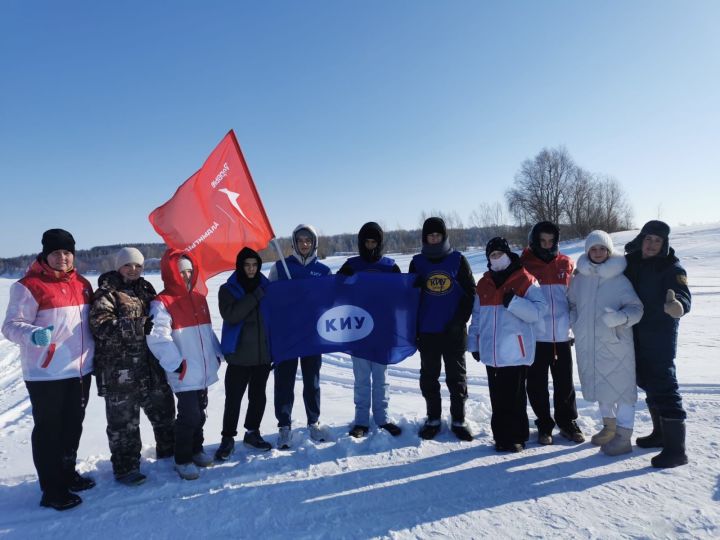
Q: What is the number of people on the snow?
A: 11